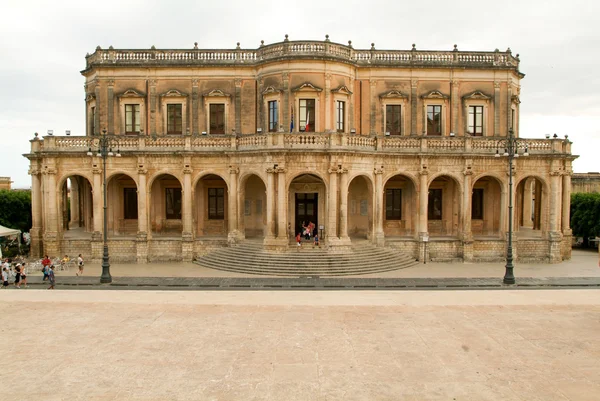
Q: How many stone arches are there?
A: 11